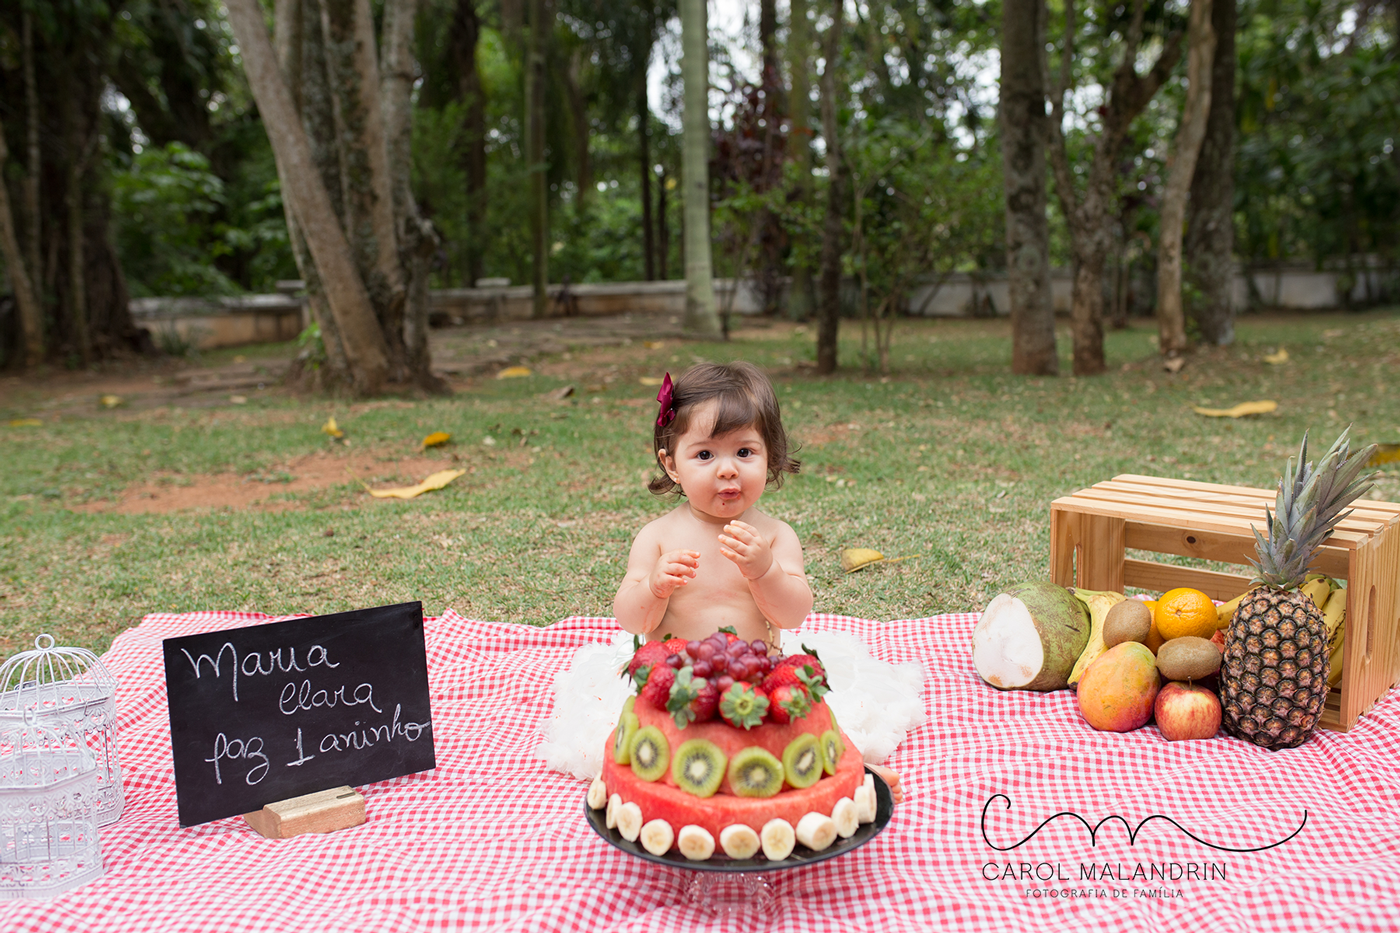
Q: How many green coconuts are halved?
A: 1